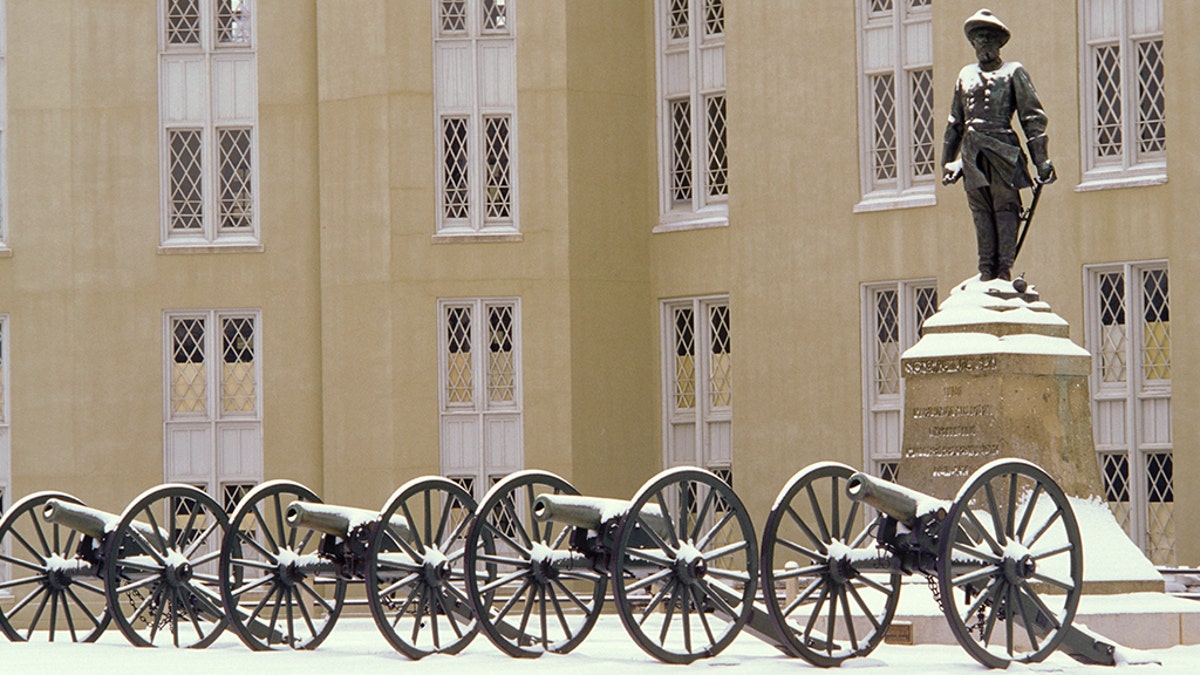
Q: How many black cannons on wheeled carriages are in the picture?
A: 4